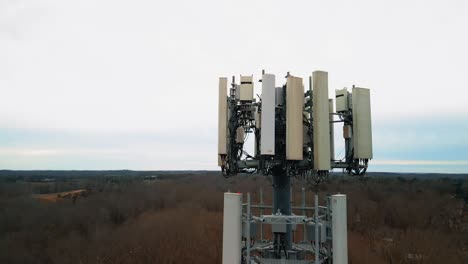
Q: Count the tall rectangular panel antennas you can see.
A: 7